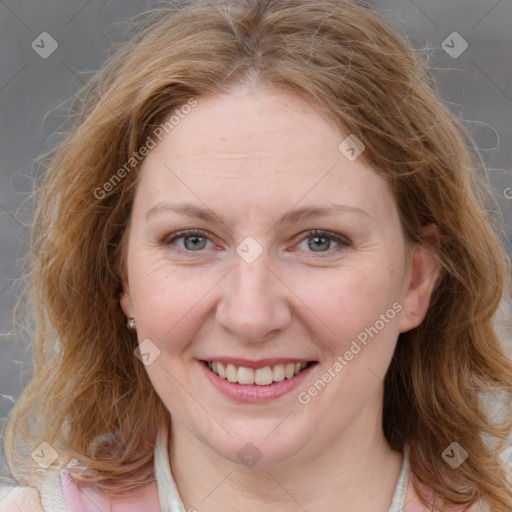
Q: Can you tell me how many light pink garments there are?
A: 1